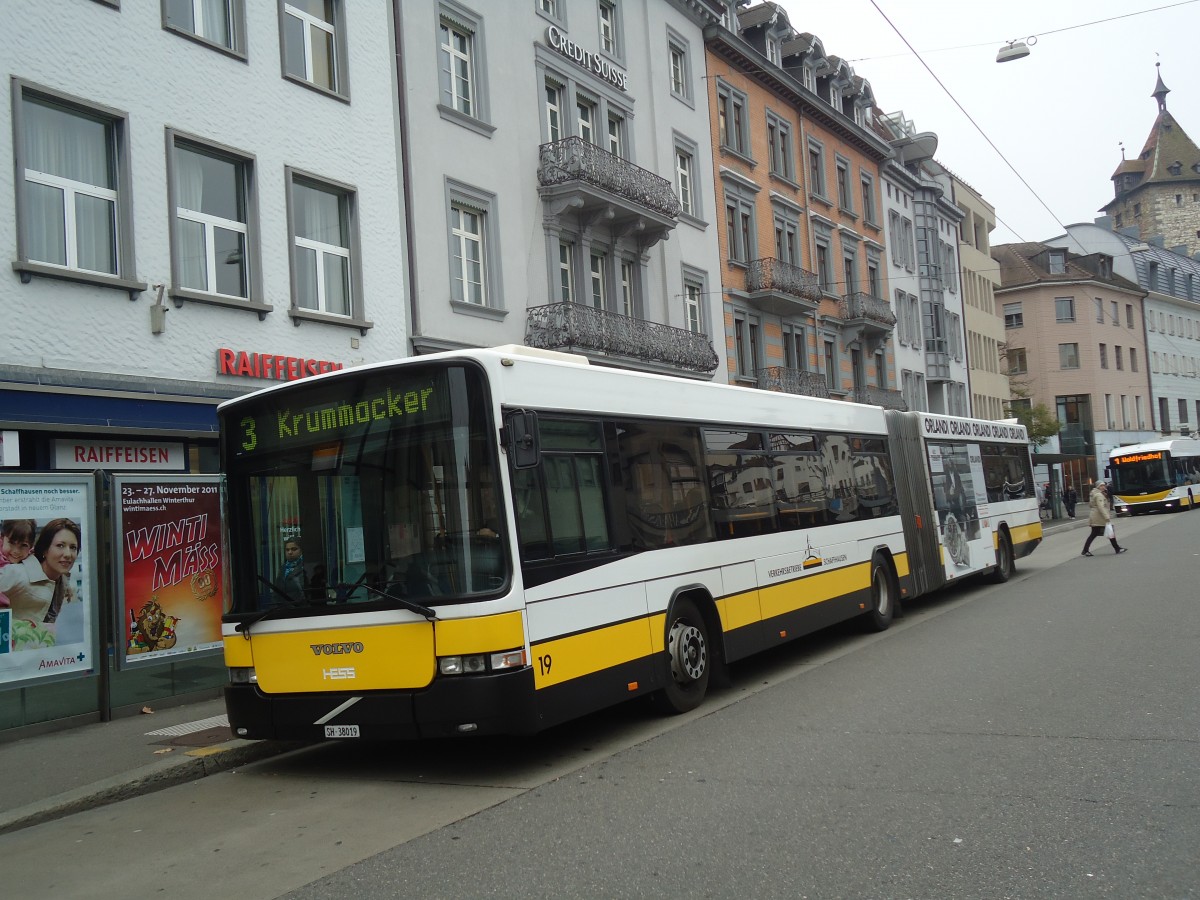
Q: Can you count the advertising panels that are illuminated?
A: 2